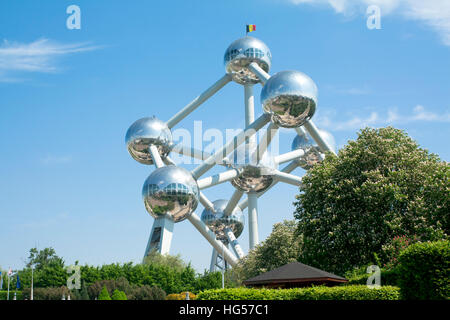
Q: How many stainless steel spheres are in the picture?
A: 7